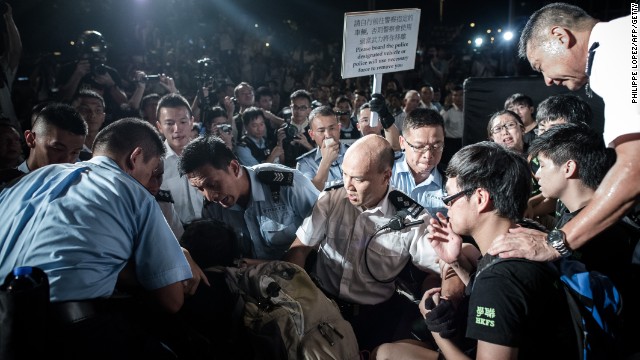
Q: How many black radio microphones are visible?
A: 1